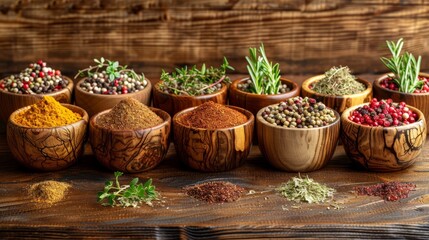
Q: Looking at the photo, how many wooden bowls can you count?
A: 11